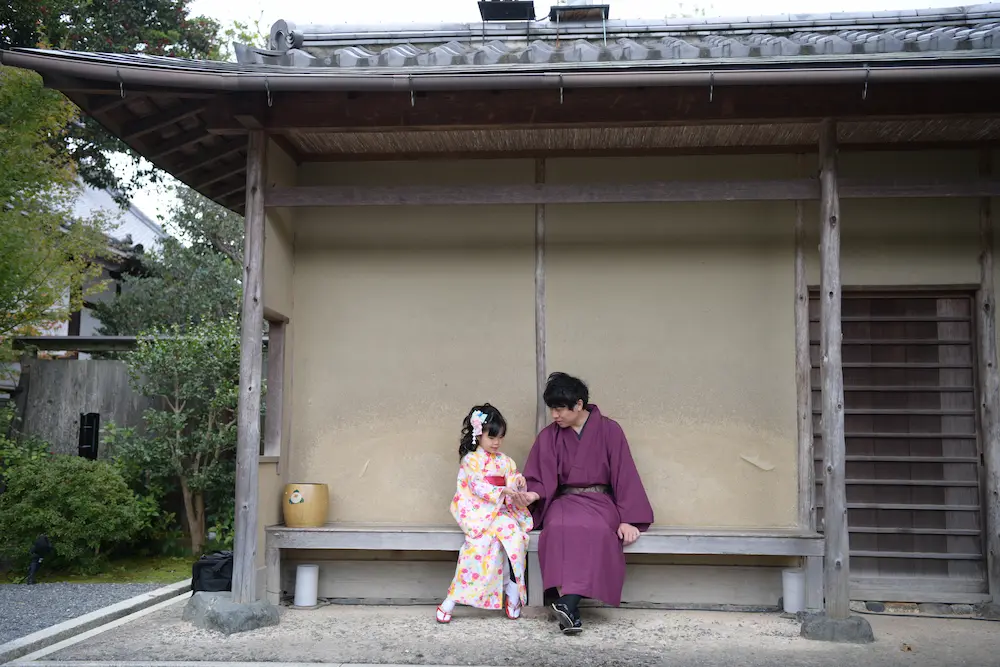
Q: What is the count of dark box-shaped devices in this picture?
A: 2